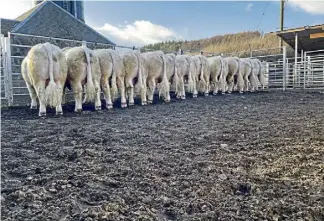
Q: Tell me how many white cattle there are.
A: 12